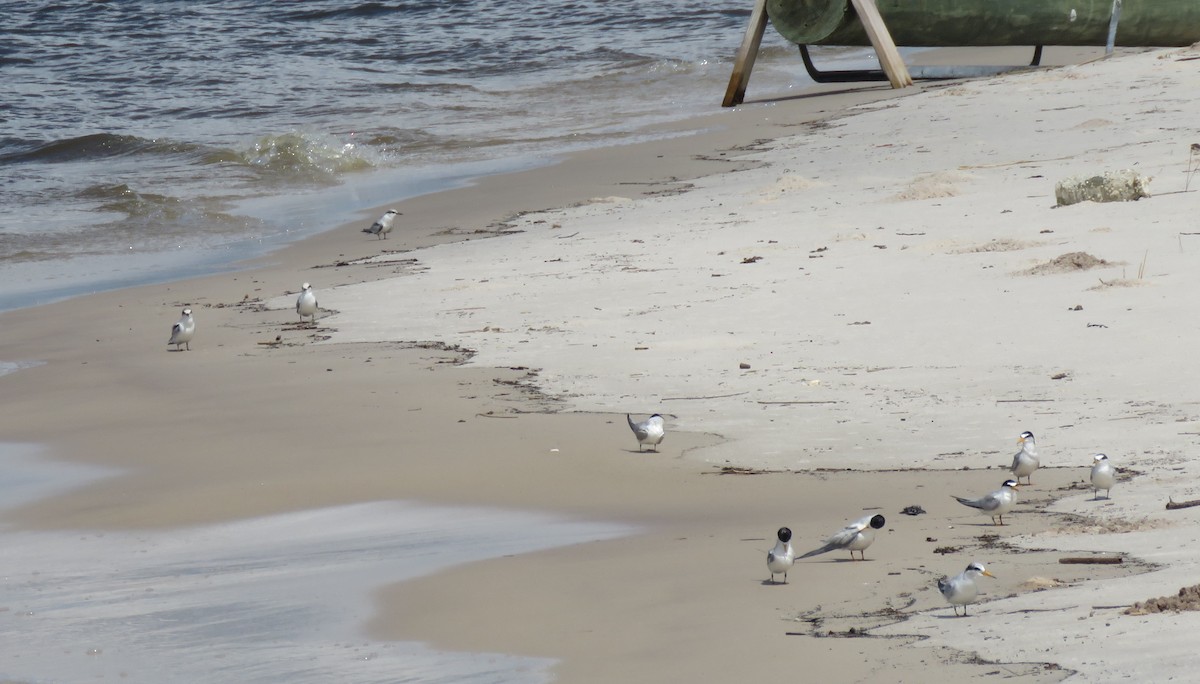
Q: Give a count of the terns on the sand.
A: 10